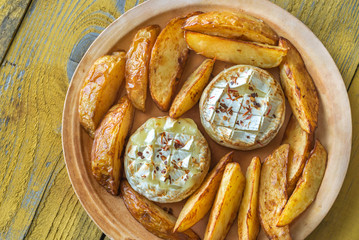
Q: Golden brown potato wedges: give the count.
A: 15